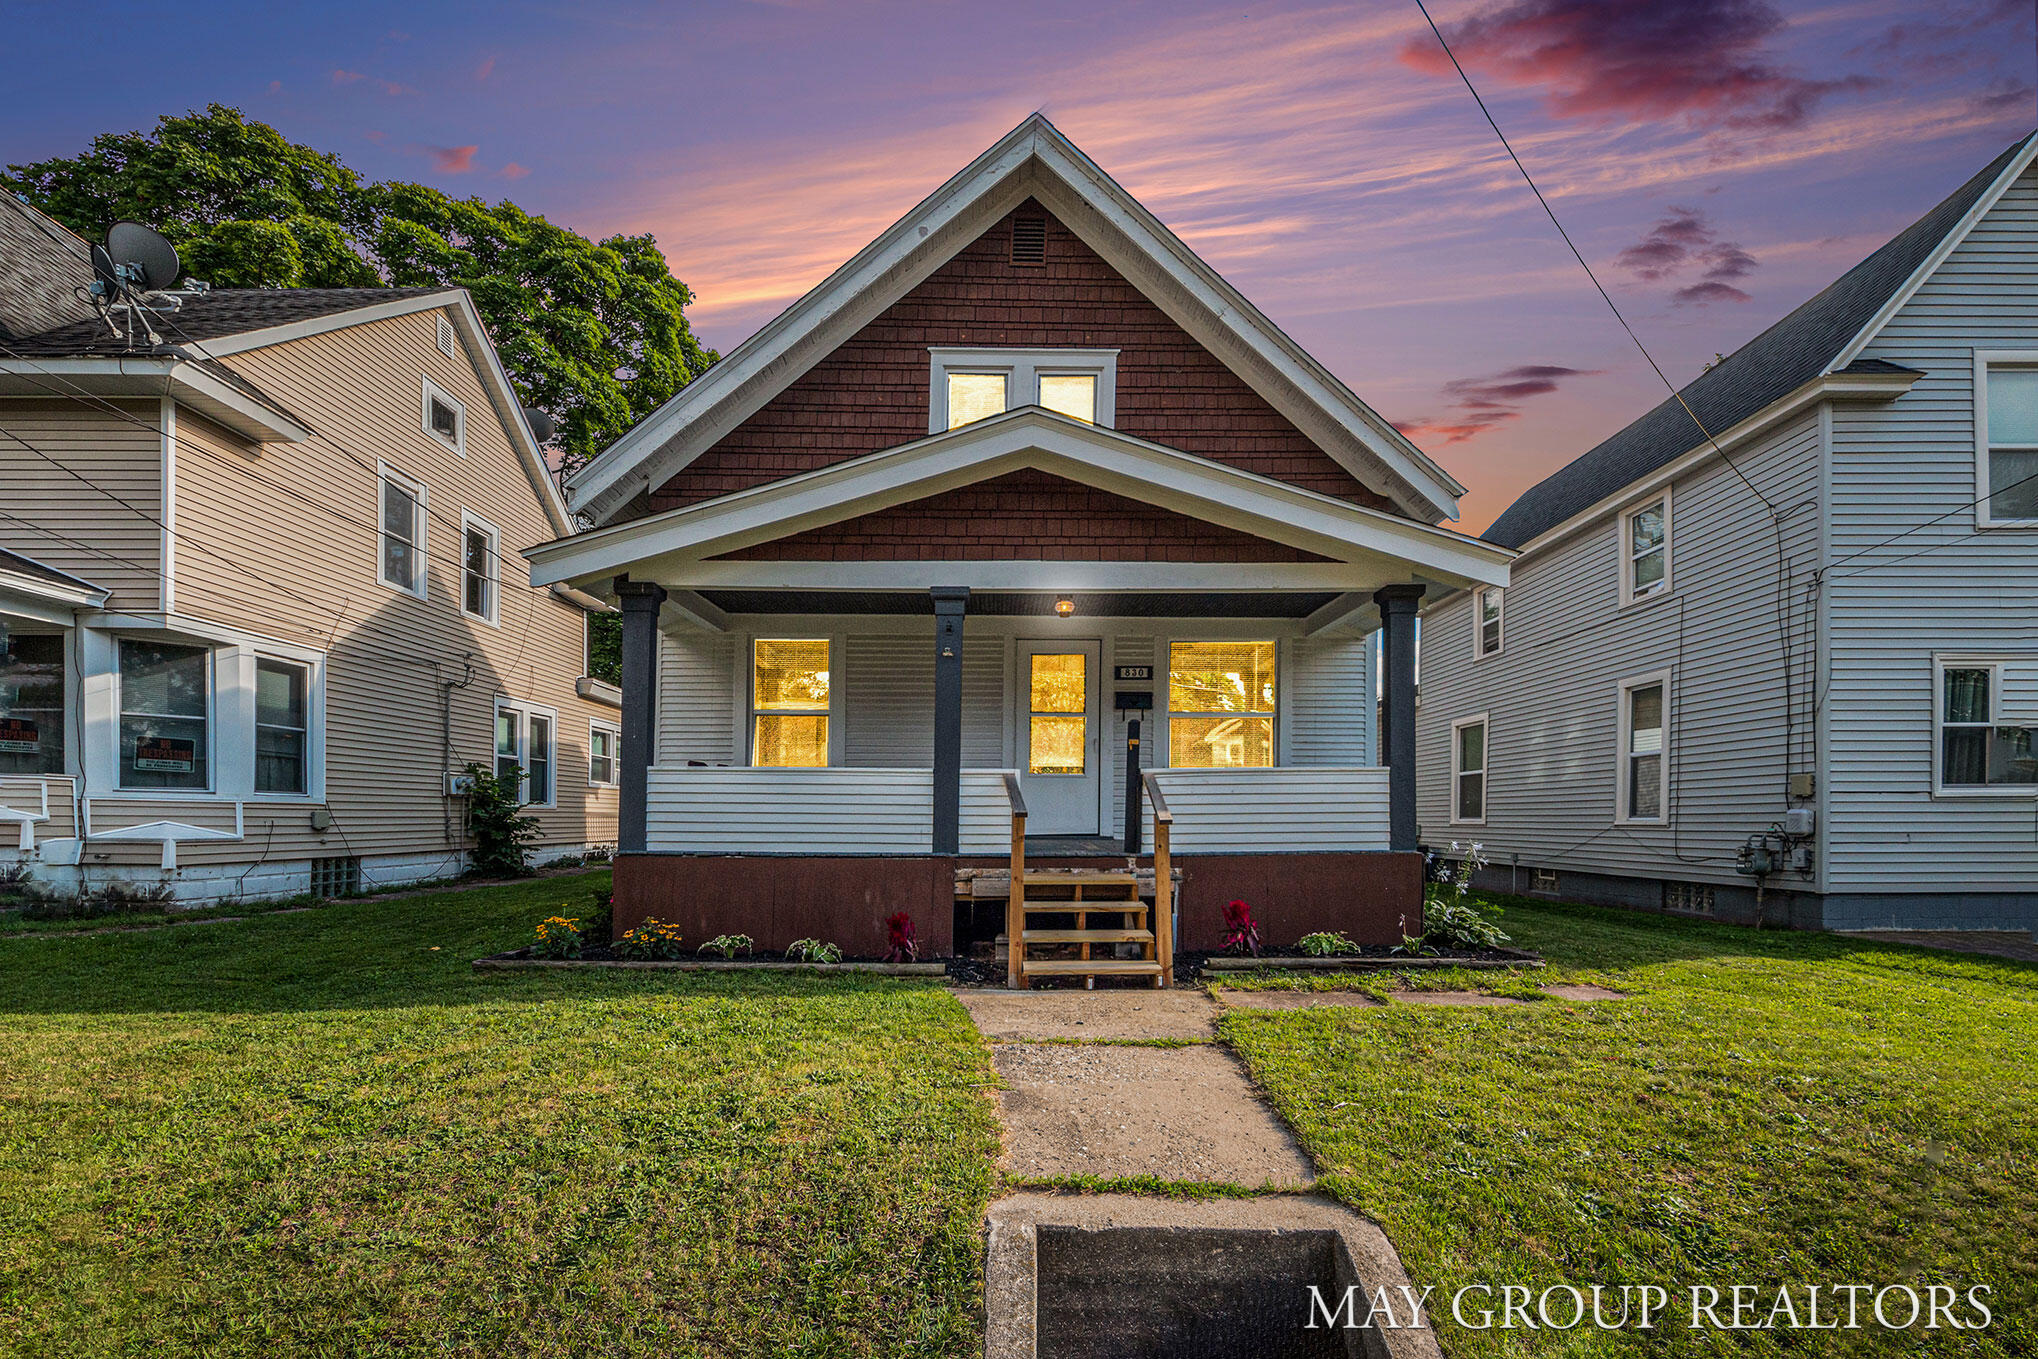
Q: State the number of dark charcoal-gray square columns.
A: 3